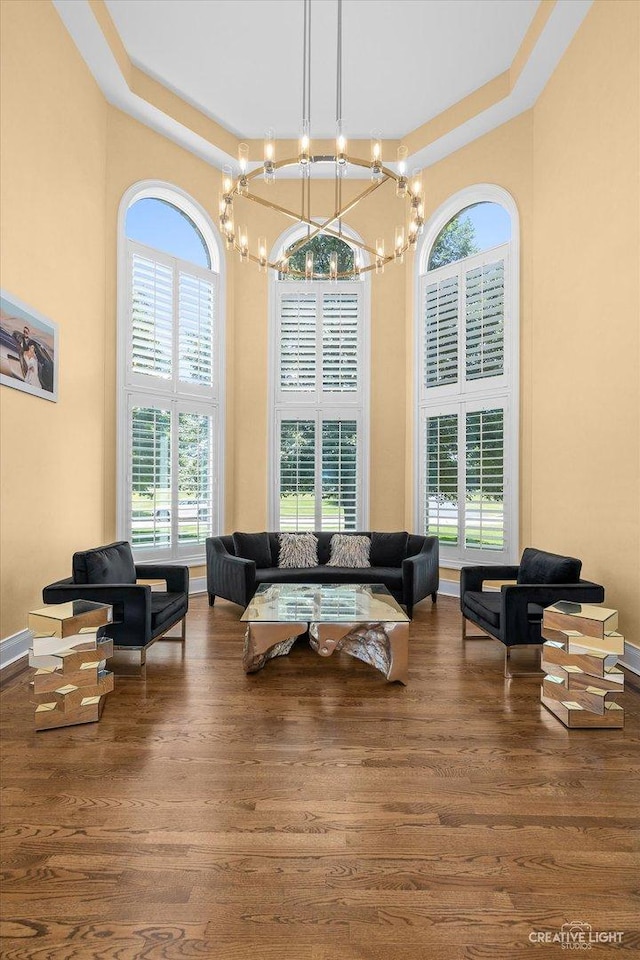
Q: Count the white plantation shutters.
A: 12